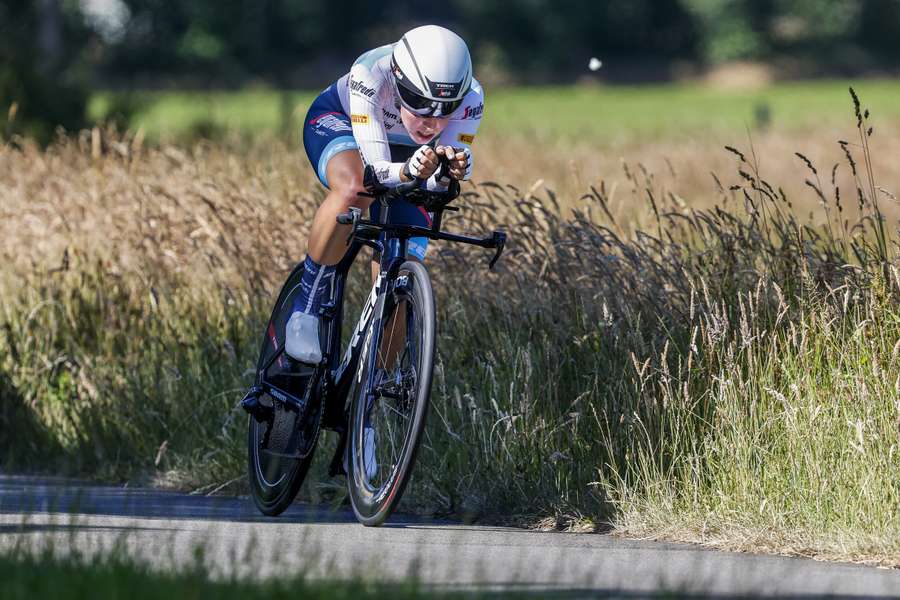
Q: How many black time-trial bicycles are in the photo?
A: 1